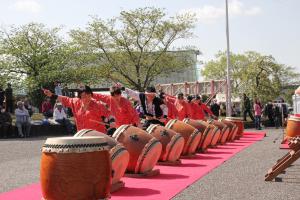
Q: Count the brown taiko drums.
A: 11